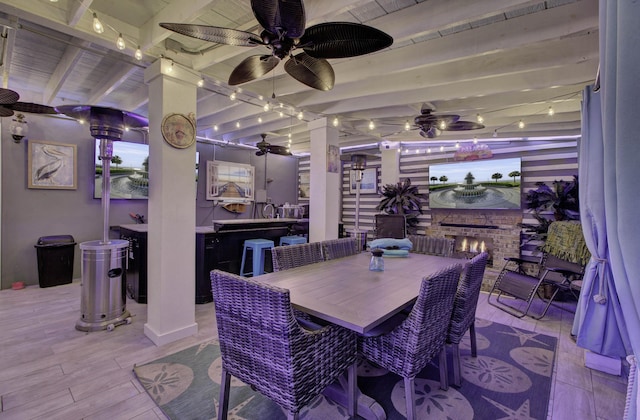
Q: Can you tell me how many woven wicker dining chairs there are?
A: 6